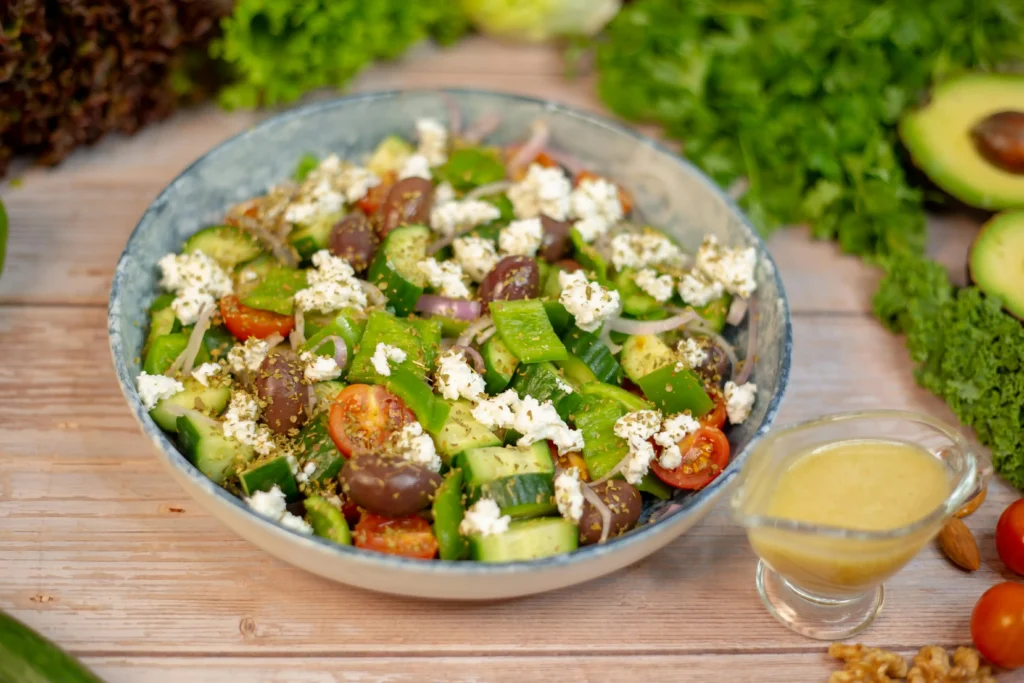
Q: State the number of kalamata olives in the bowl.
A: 8